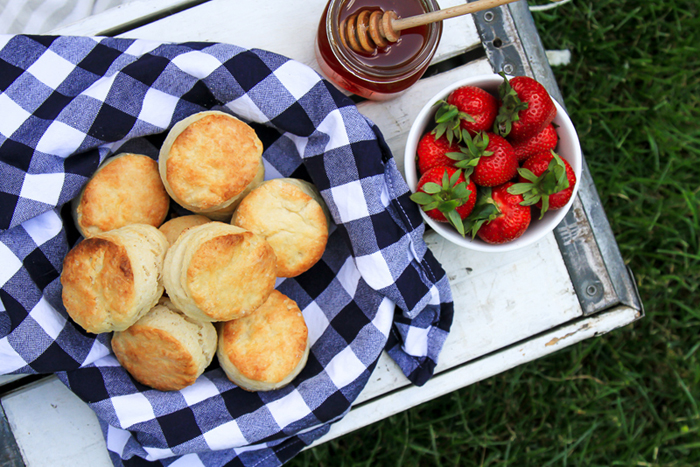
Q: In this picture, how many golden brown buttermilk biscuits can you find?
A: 8